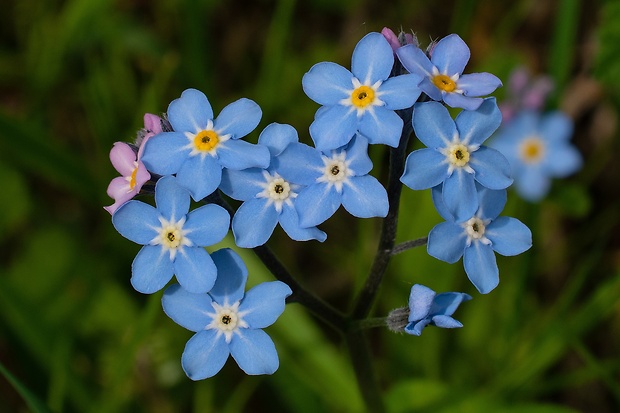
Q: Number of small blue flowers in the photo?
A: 11